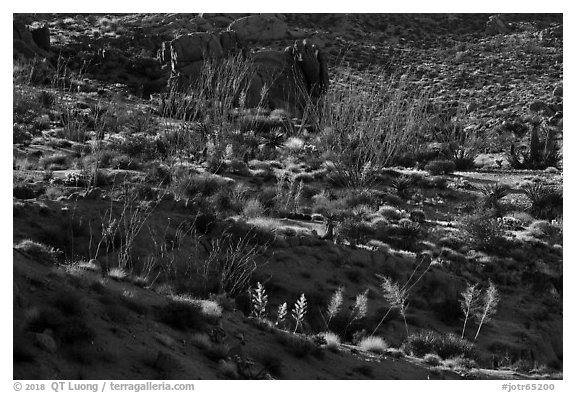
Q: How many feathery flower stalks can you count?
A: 8